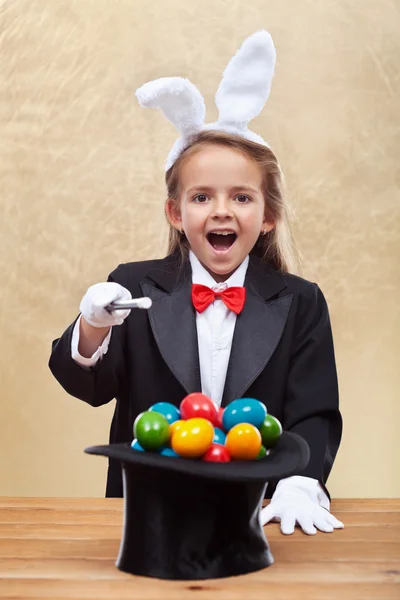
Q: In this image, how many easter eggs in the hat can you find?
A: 14